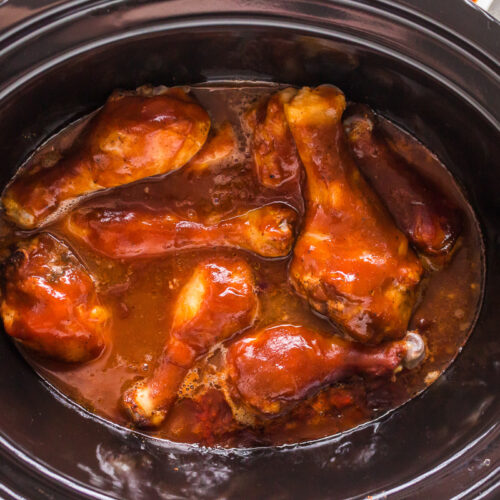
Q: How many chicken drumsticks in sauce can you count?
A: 8